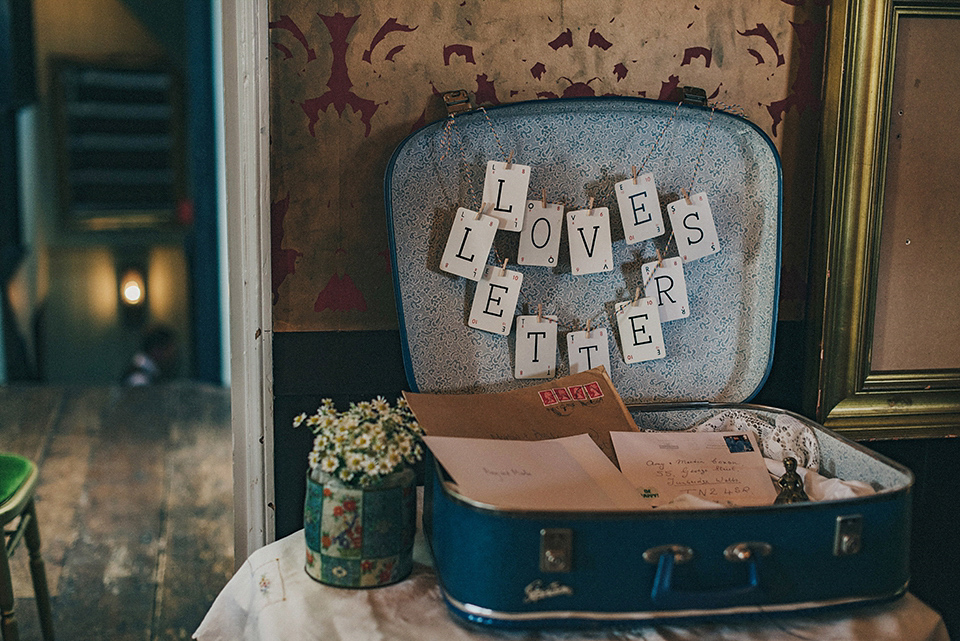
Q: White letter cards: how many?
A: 11